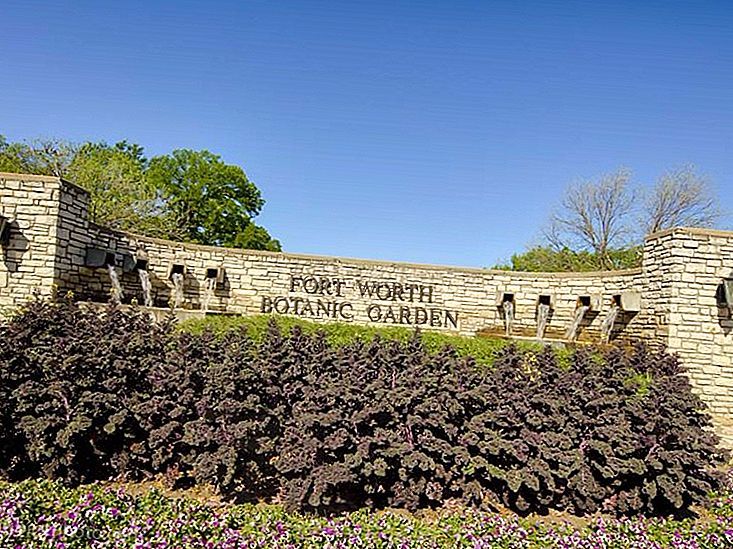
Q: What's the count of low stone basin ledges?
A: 2